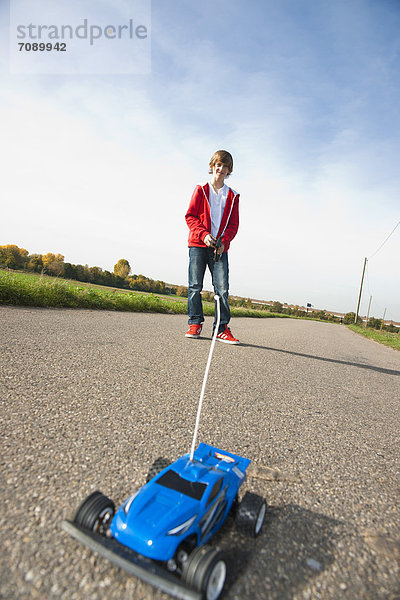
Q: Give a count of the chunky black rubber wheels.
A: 4